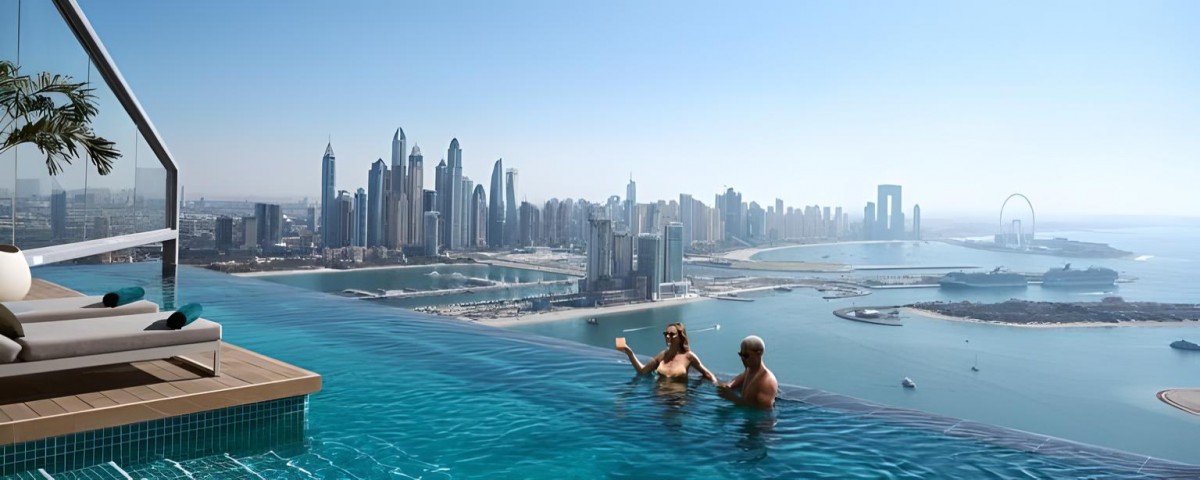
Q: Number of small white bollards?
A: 0